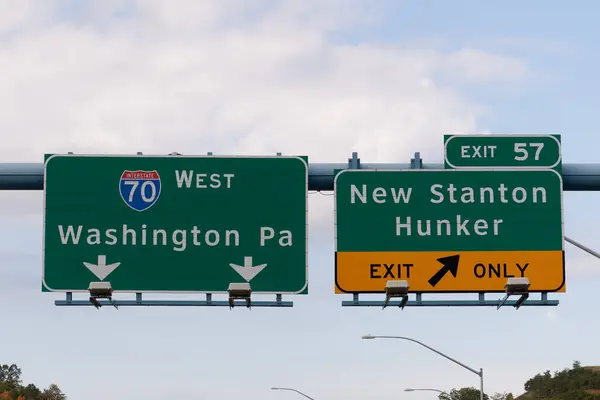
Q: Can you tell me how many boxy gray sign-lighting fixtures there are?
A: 4